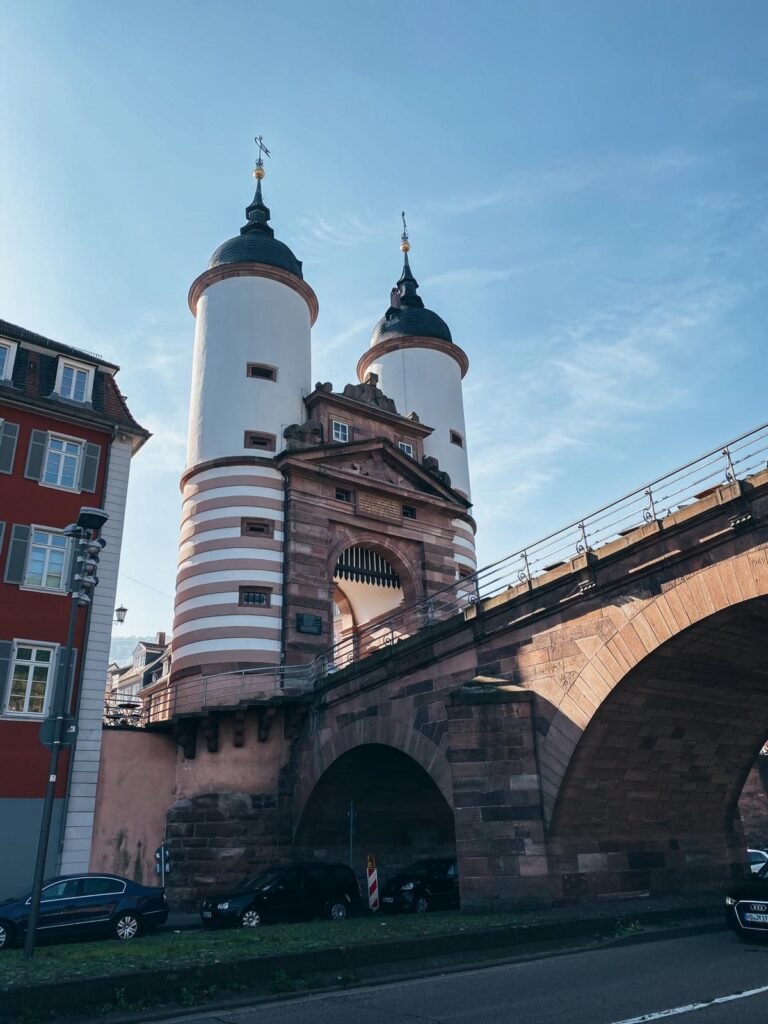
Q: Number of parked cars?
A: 3